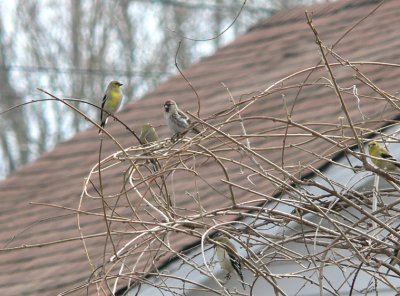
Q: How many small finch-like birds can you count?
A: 5